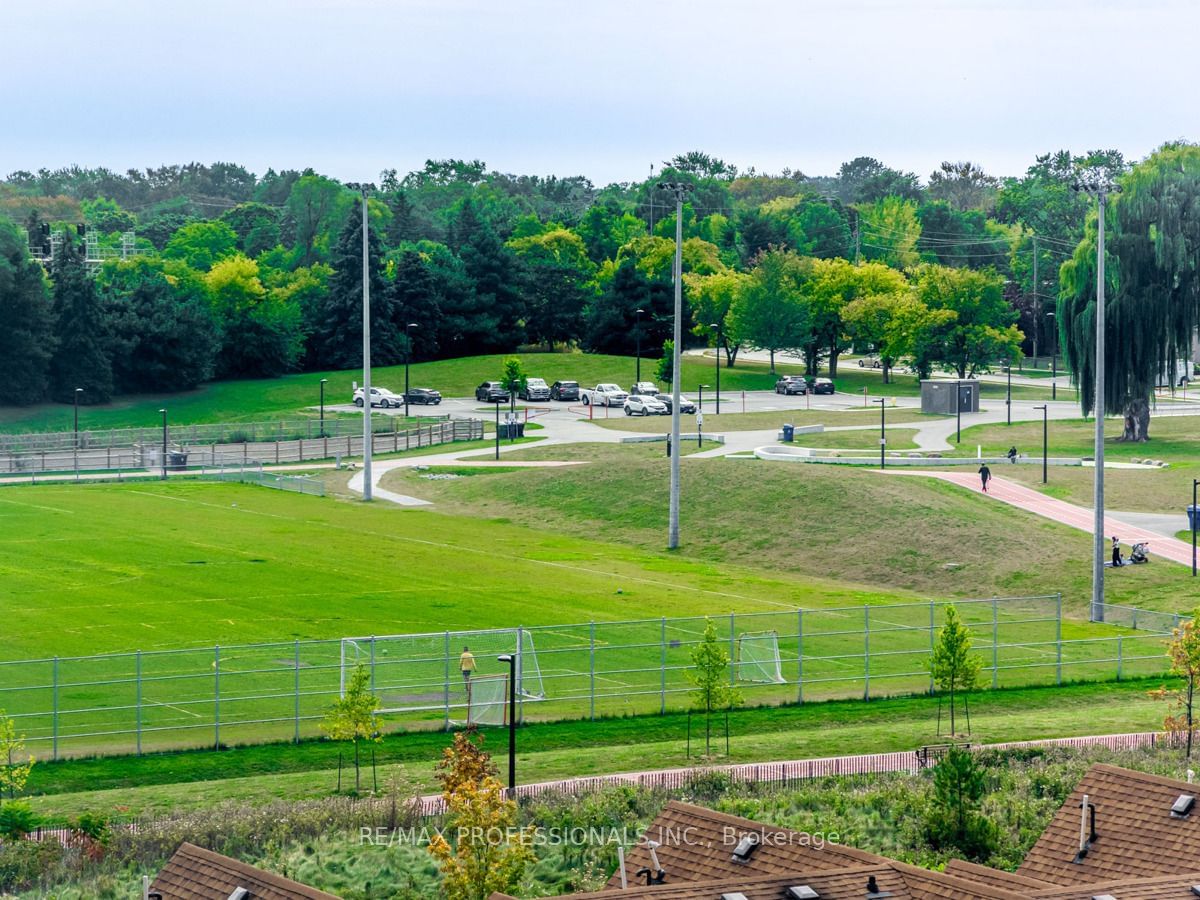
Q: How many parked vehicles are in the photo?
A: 11